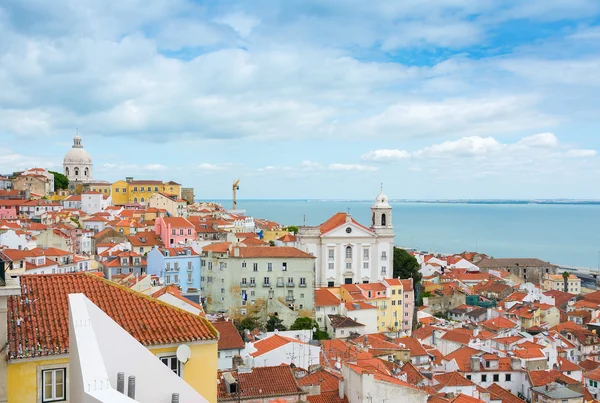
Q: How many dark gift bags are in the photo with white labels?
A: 0